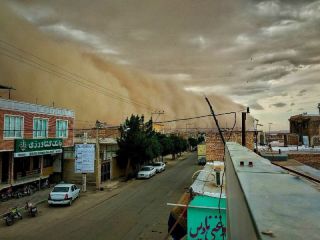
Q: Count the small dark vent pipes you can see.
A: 2